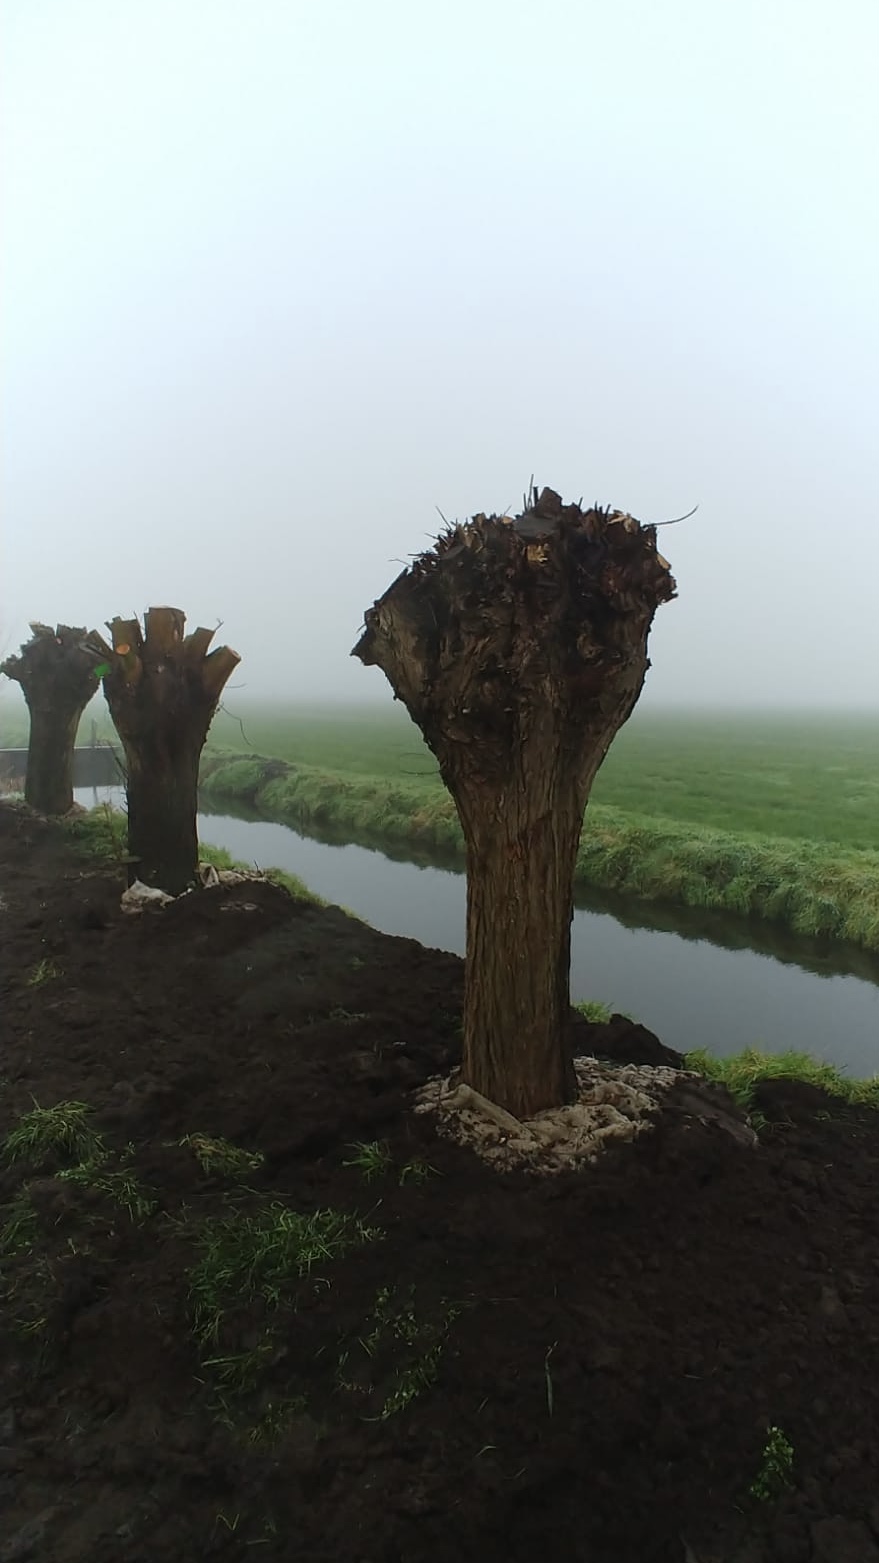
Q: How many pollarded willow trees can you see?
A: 3